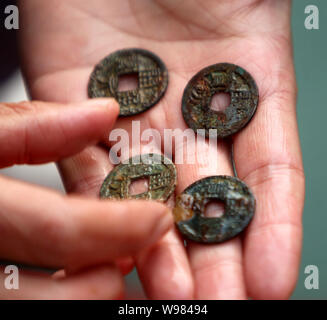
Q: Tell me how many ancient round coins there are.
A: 4